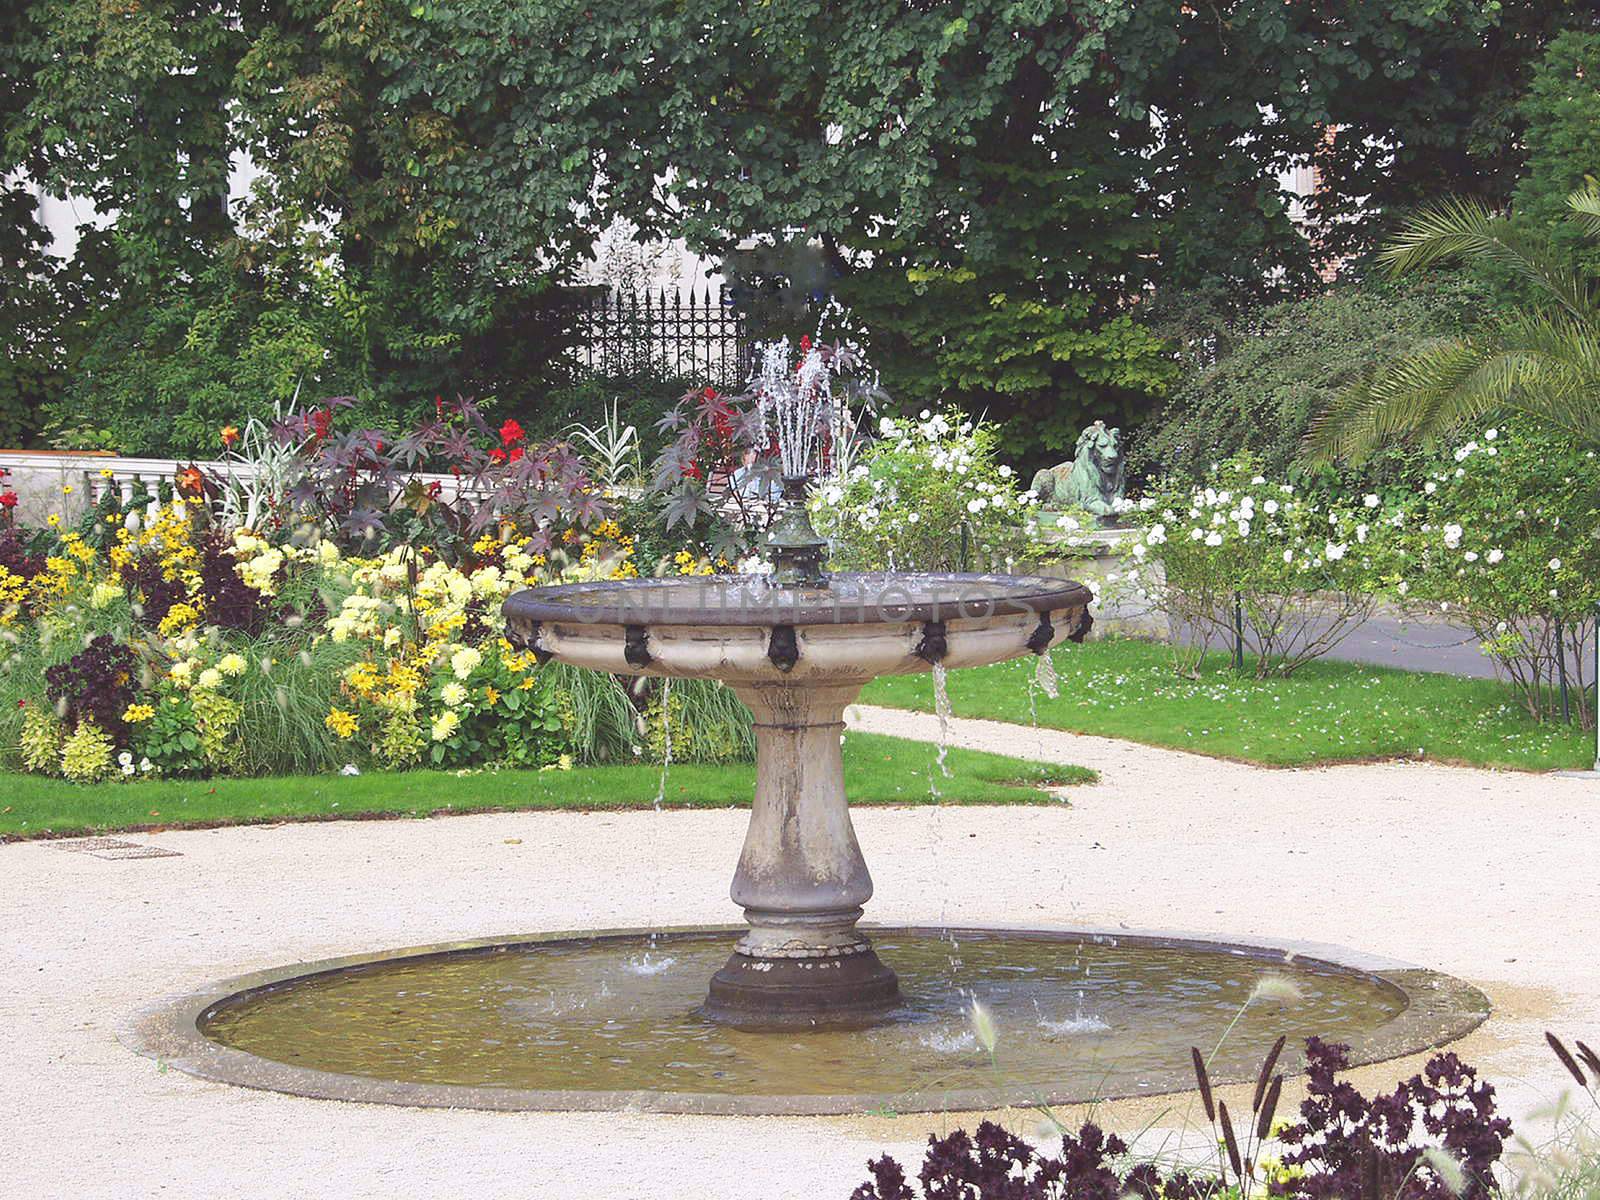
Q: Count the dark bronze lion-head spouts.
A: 7